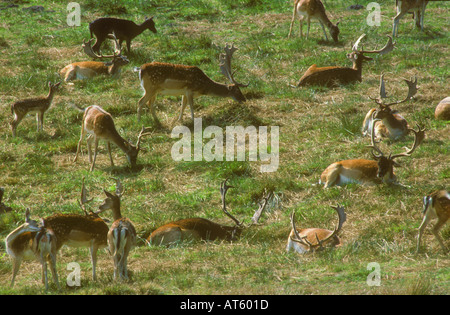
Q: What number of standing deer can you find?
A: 10